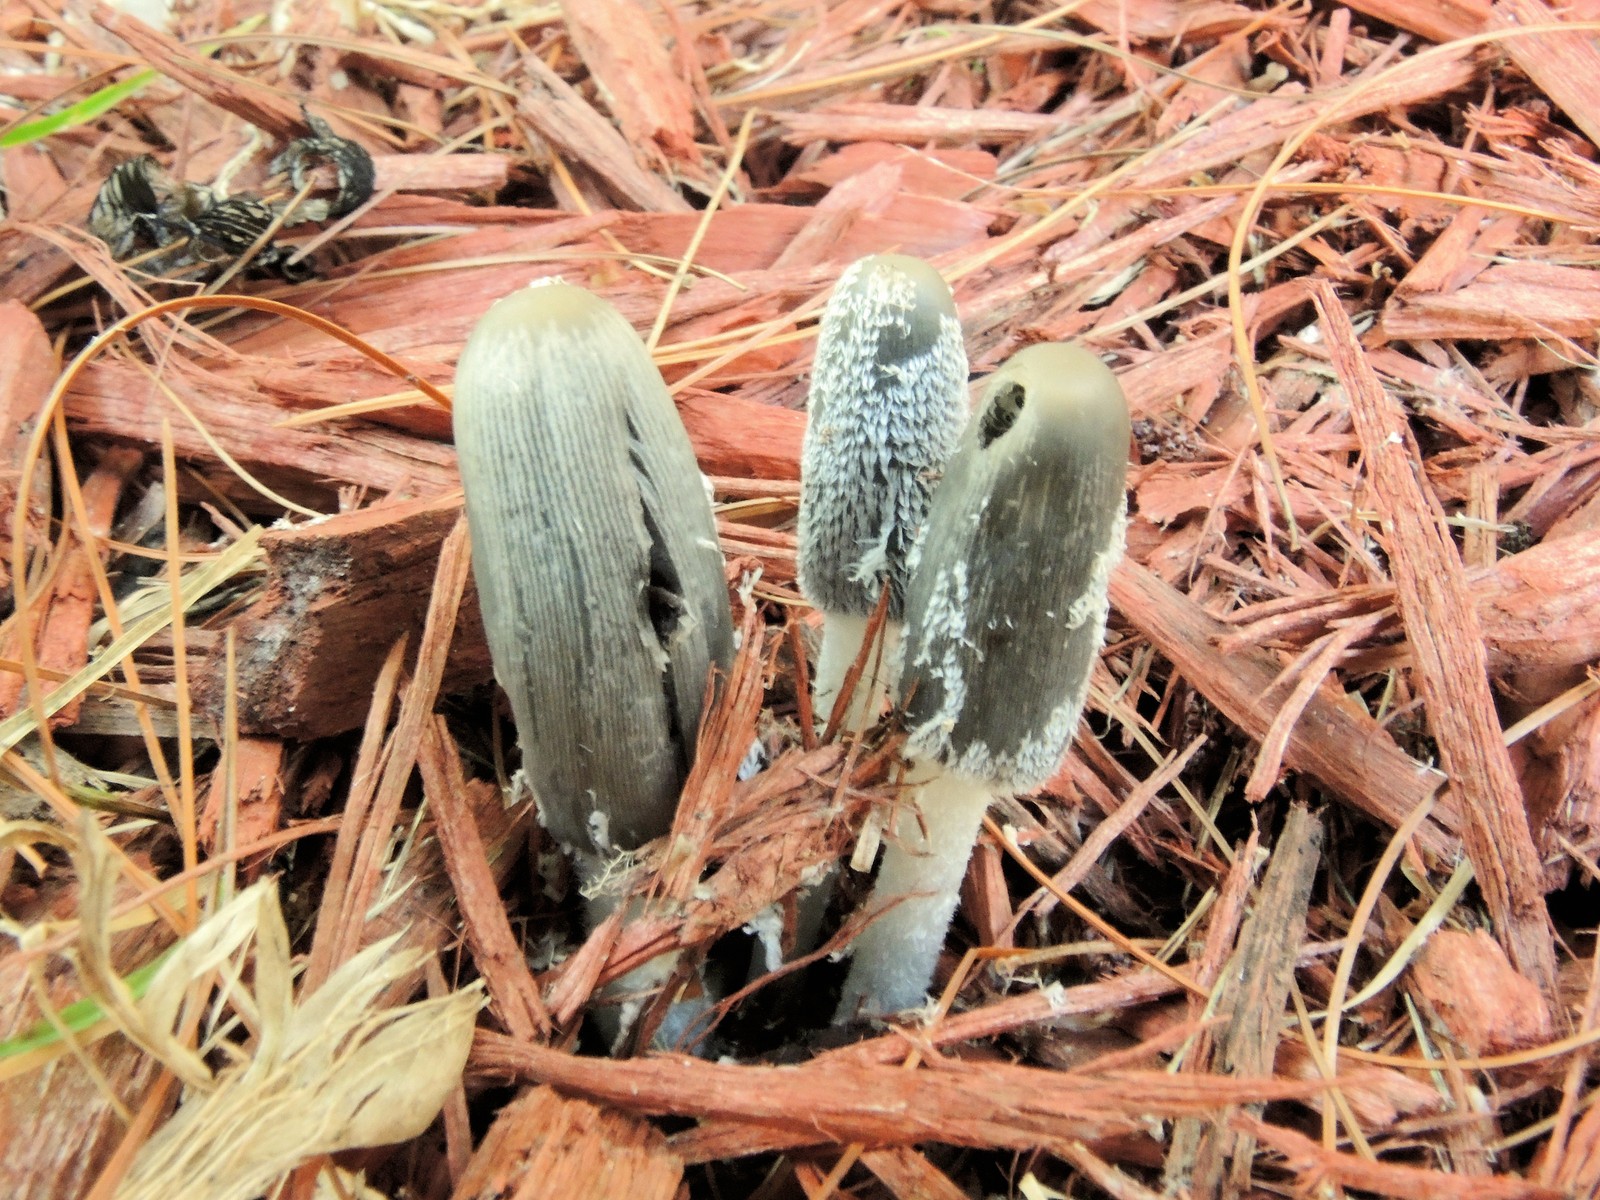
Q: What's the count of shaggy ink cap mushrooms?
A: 3